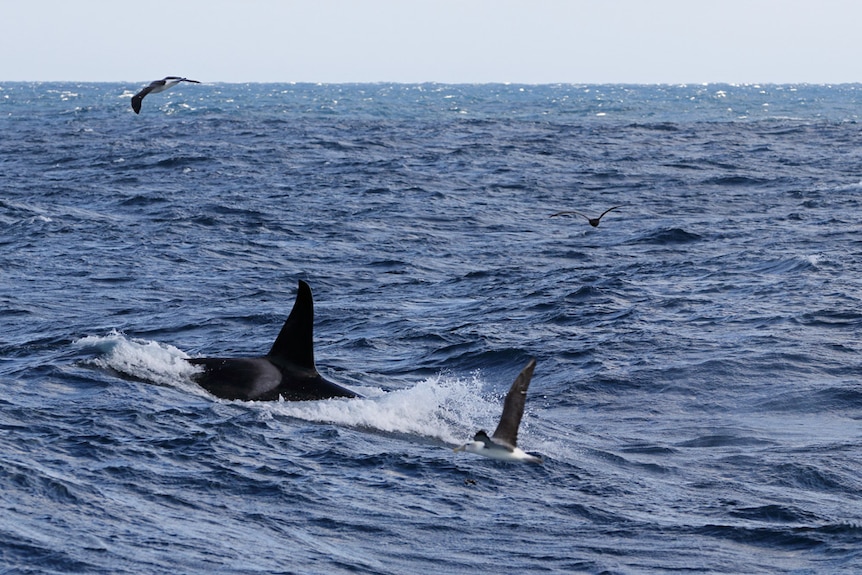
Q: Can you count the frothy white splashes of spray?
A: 2